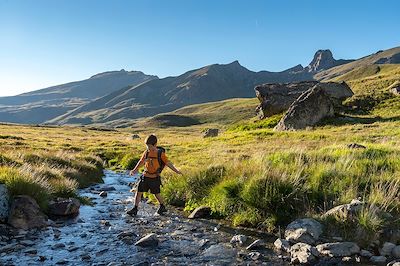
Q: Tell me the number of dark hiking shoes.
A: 2